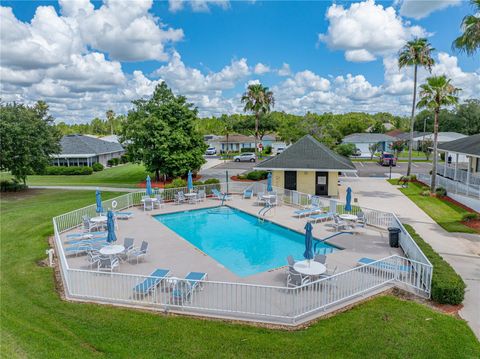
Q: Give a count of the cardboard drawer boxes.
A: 0